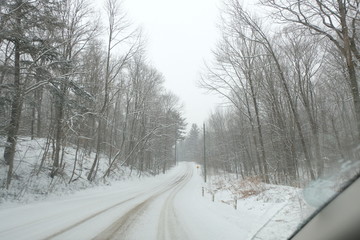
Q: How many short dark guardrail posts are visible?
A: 3